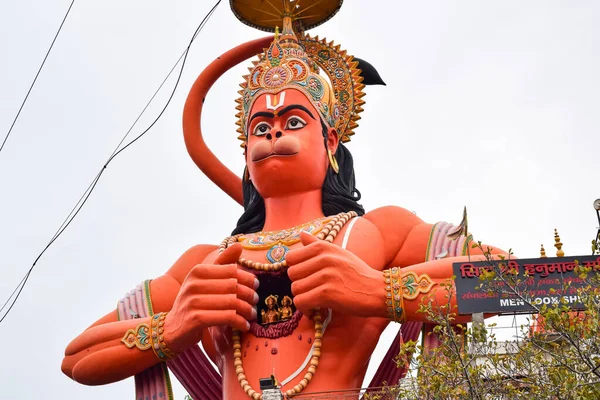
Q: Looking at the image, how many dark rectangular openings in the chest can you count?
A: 1